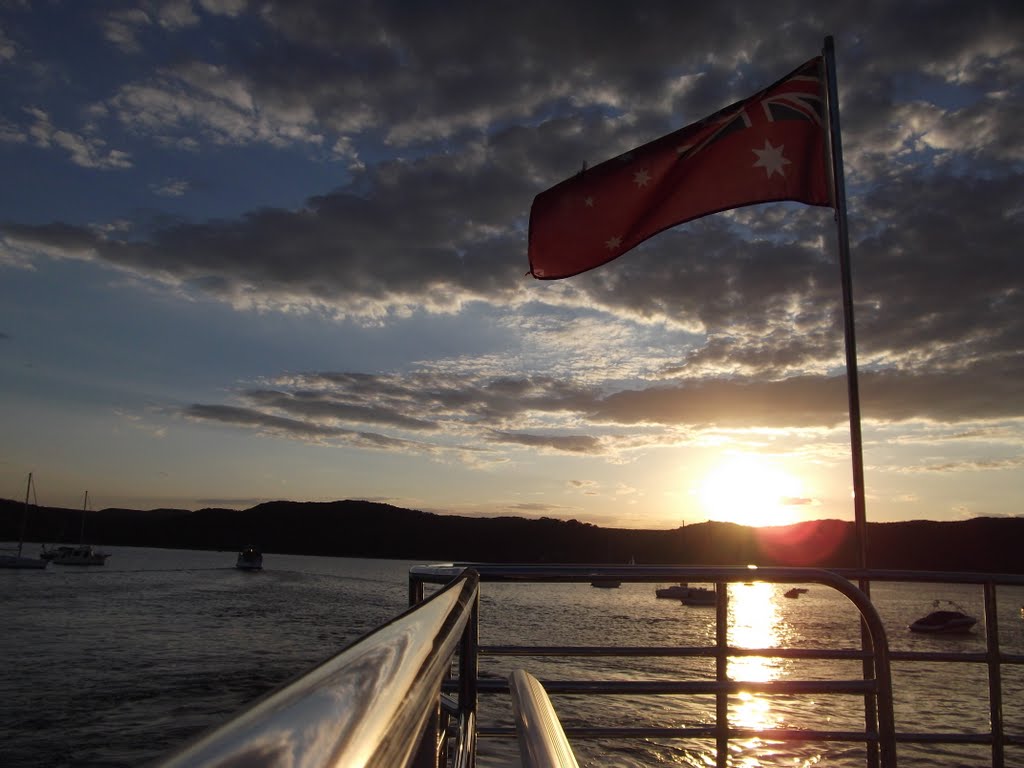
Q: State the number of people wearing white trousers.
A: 0